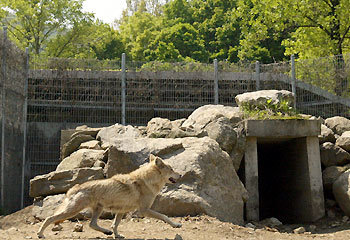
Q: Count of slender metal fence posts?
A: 6